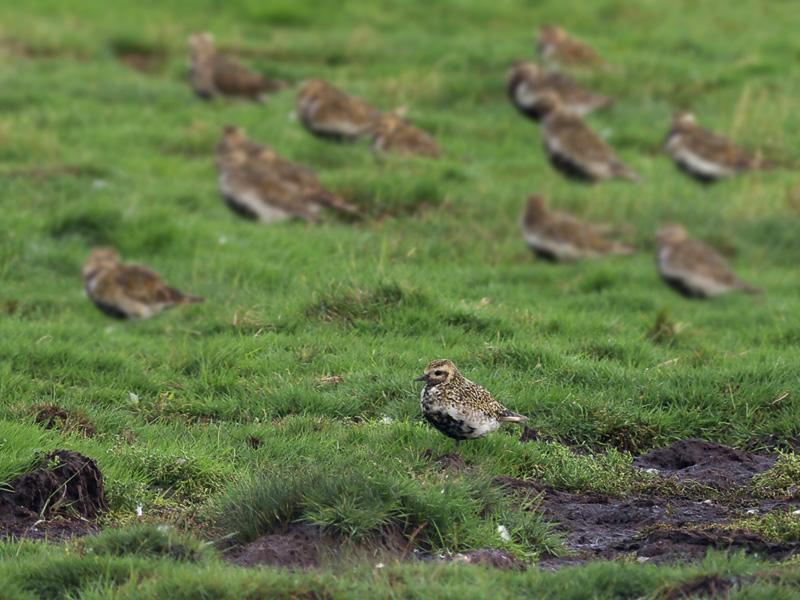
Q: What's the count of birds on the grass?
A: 13